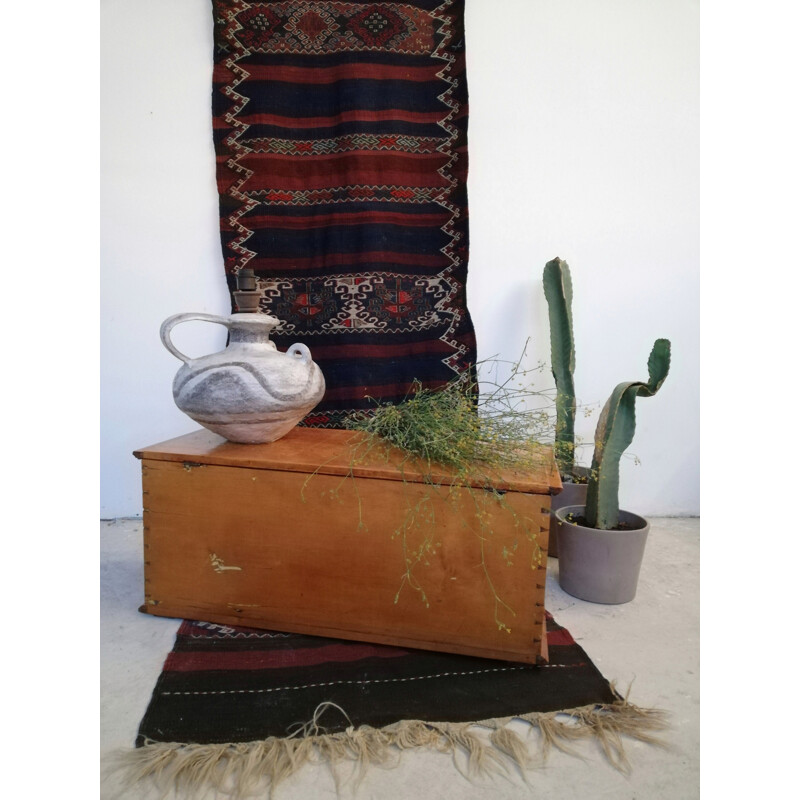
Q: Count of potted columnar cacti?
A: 2